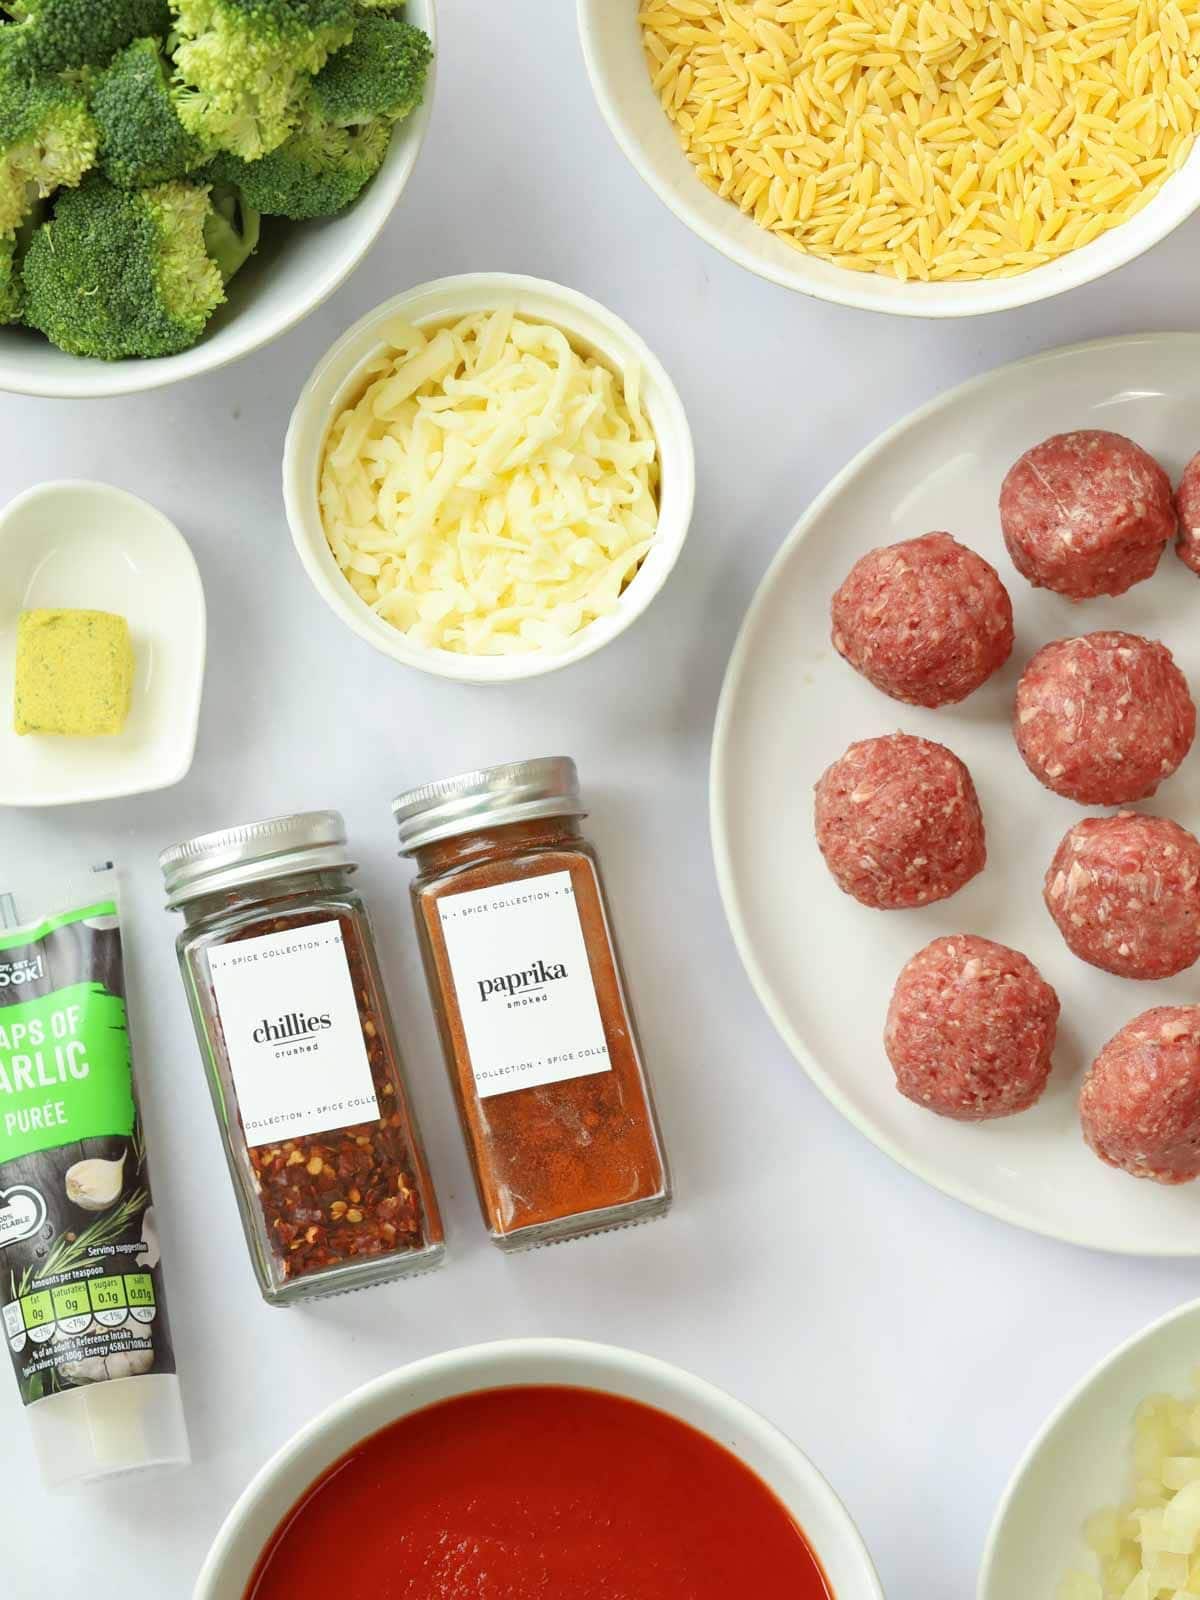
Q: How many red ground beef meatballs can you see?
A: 8